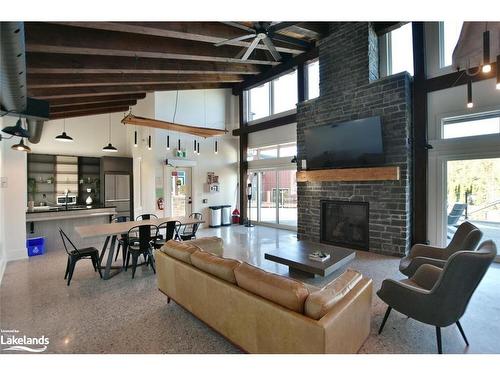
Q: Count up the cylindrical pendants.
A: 10